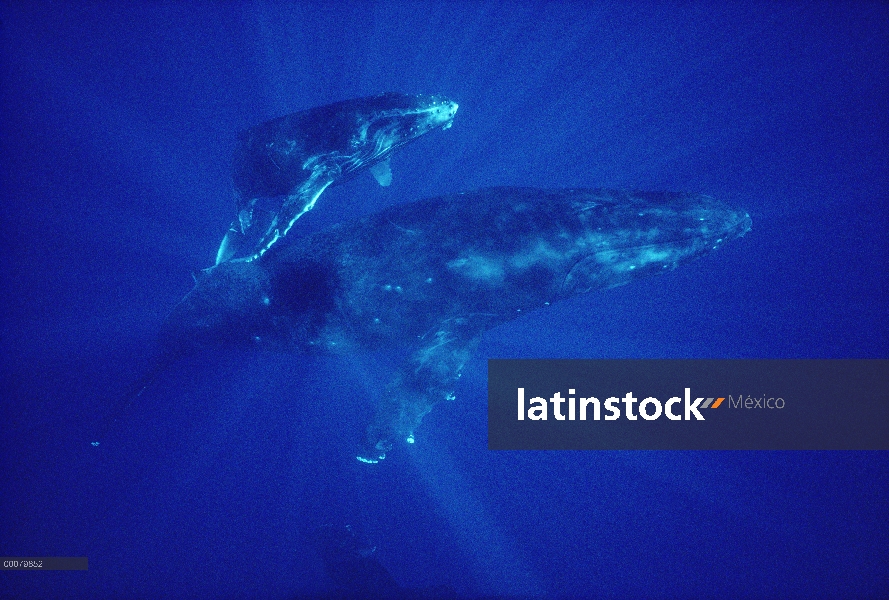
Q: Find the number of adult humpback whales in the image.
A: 1